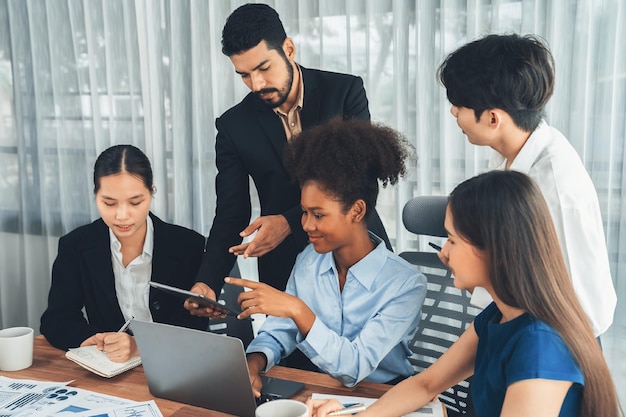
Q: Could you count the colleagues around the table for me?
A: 5